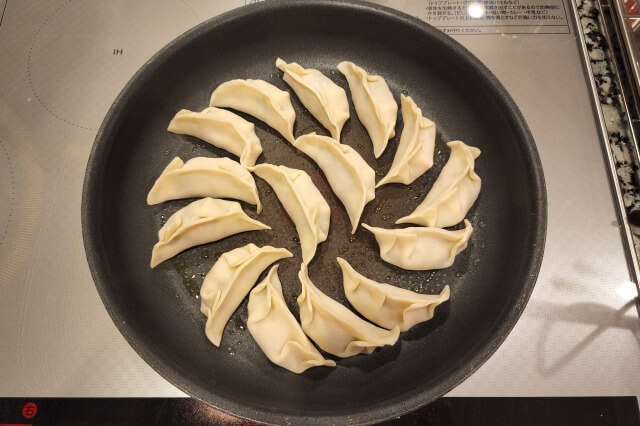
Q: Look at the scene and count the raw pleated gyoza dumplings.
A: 15